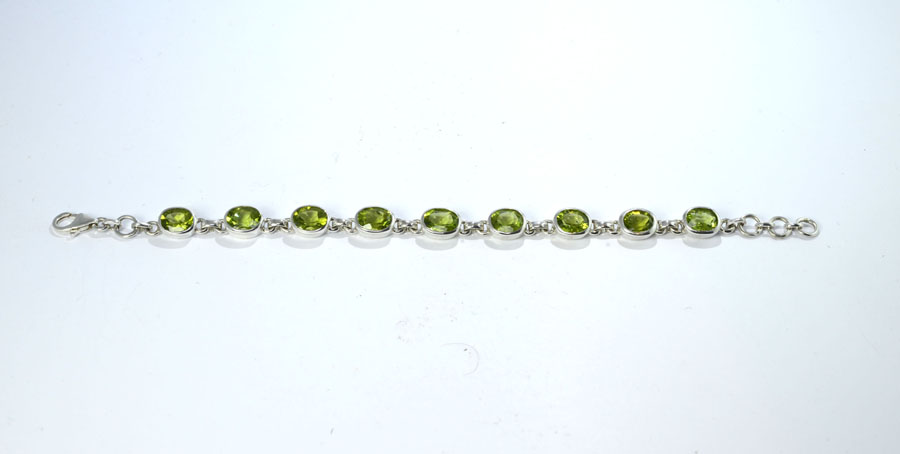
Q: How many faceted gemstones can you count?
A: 9